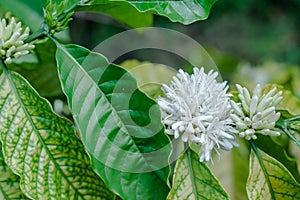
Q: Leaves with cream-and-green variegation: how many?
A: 4